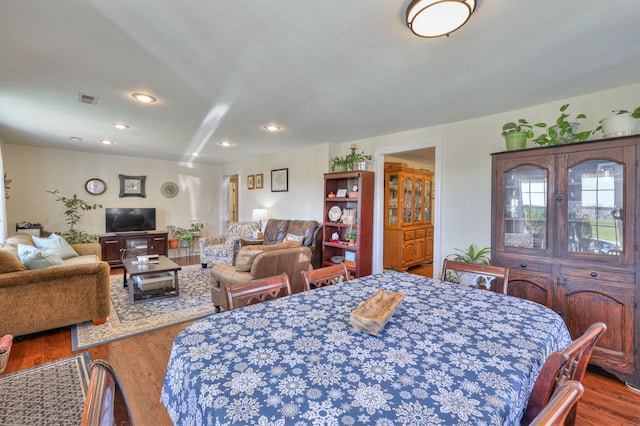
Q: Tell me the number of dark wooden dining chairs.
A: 6